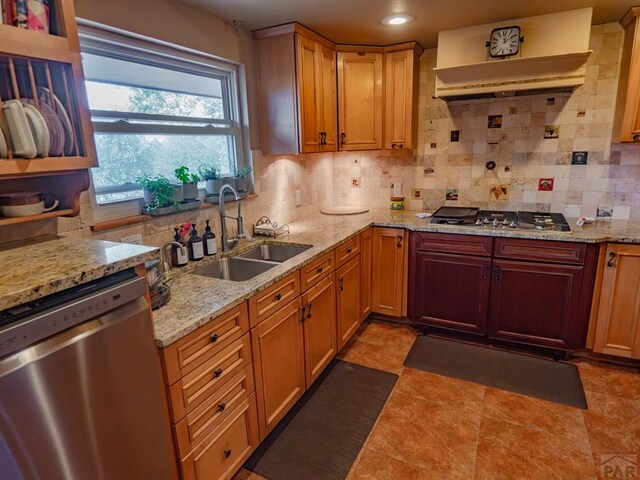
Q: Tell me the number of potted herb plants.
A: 4